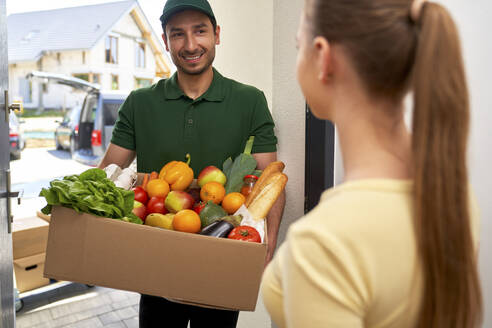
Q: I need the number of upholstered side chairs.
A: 0